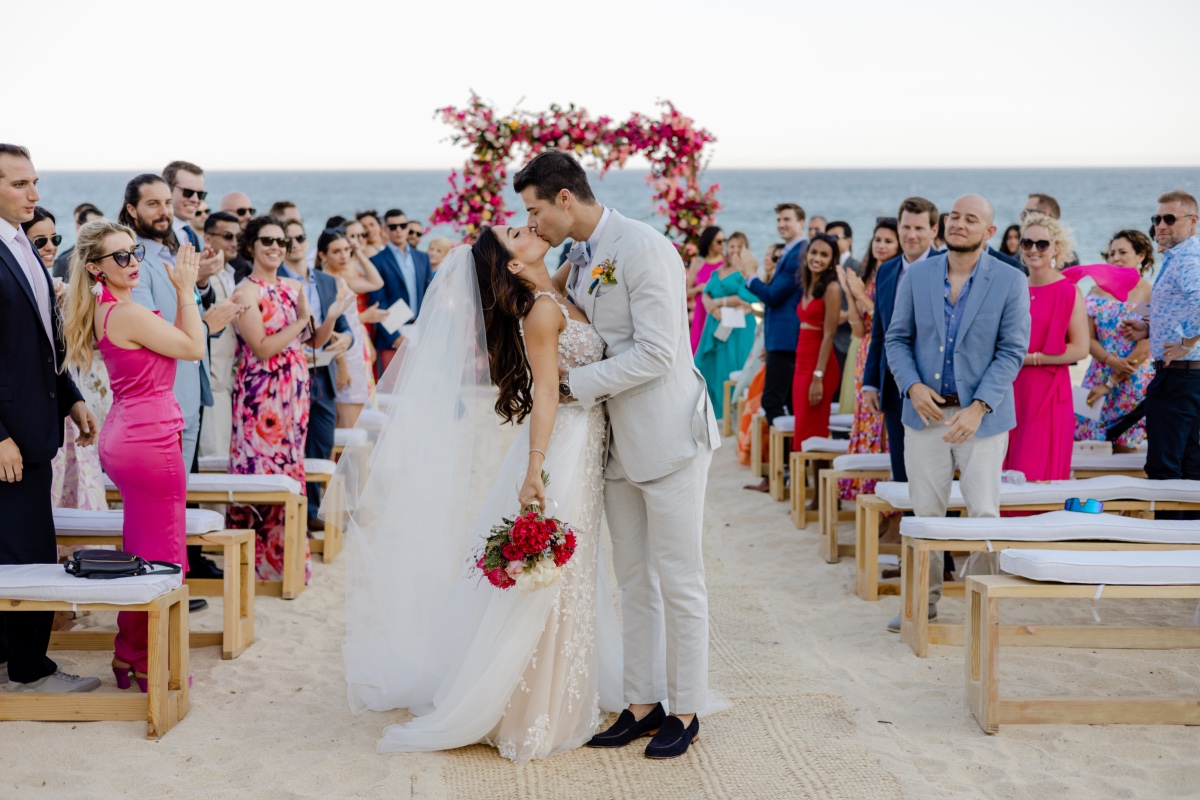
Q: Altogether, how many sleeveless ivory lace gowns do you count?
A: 1